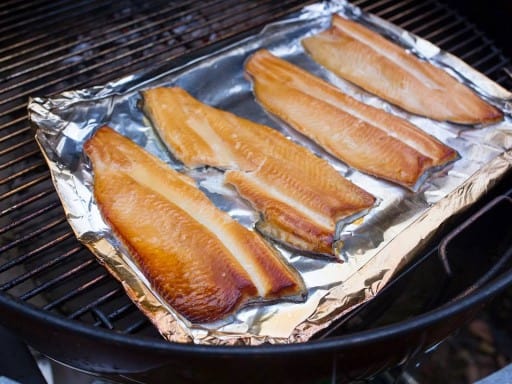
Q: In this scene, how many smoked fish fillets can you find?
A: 4